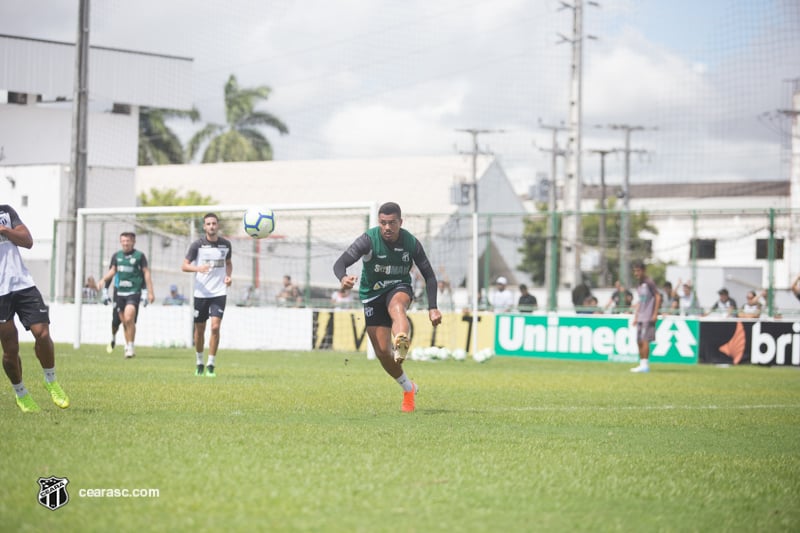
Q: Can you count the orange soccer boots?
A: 1